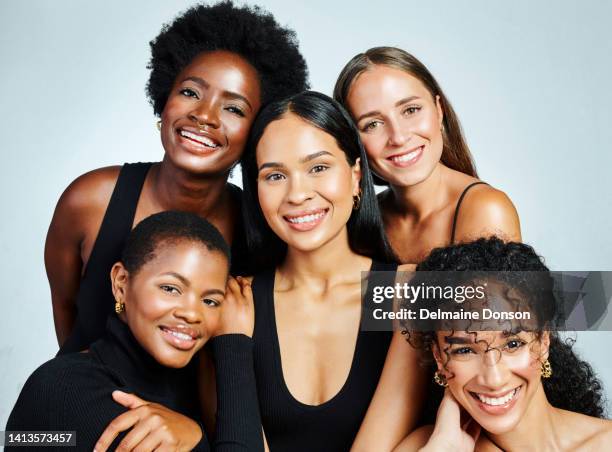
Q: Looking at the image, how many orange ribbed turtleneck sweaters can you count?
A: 0